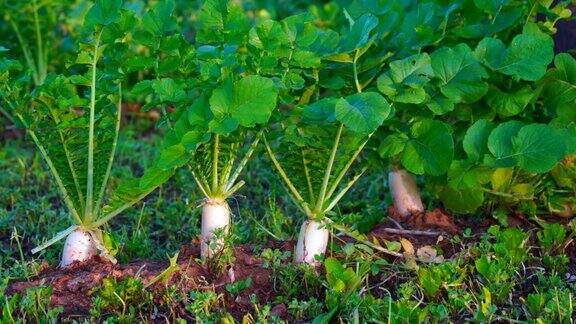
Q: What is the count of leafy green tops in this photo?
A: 4